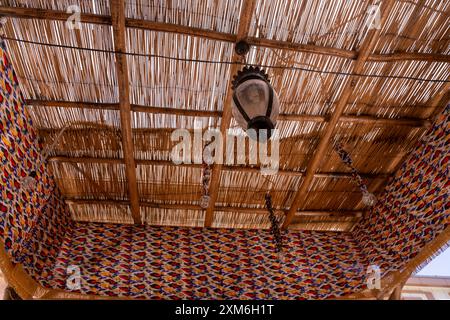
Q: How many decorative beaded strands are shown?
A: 3